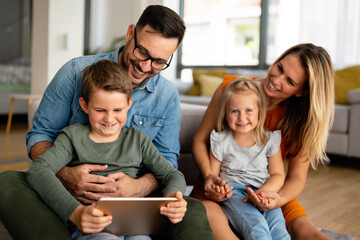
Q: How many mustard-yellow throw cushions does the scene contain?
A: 2